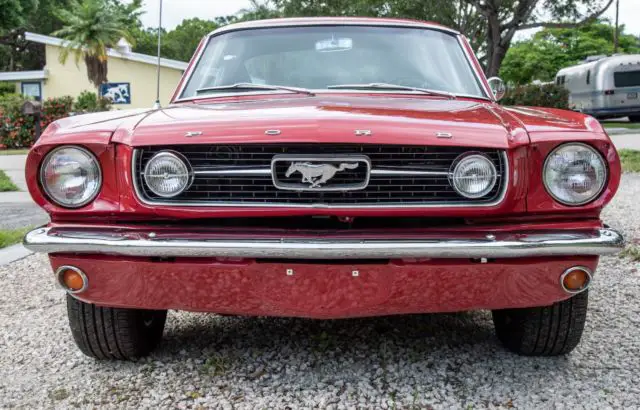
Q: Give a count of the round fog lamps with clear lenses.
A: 2